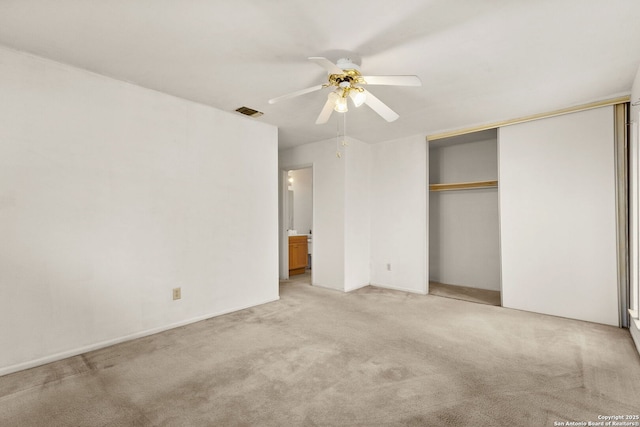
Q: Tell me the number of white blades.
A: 5